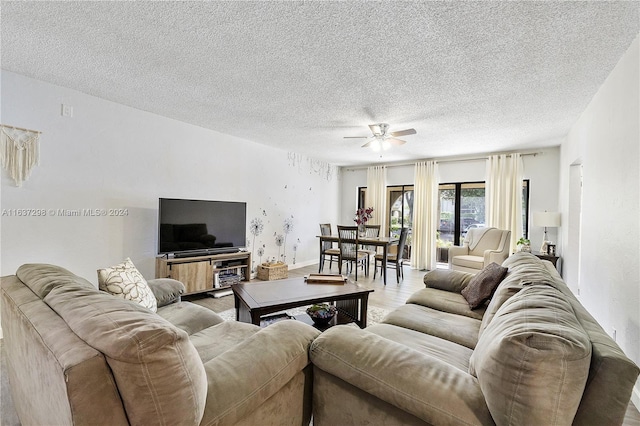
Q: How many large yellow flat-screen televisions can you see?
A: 0